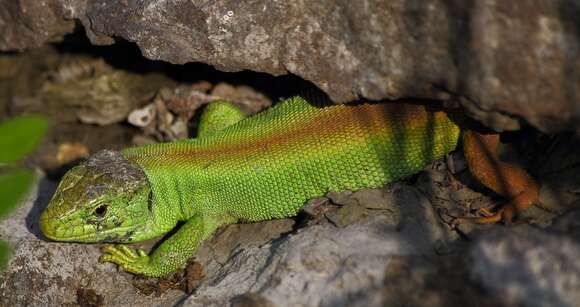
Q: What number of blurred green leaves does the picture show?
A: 3